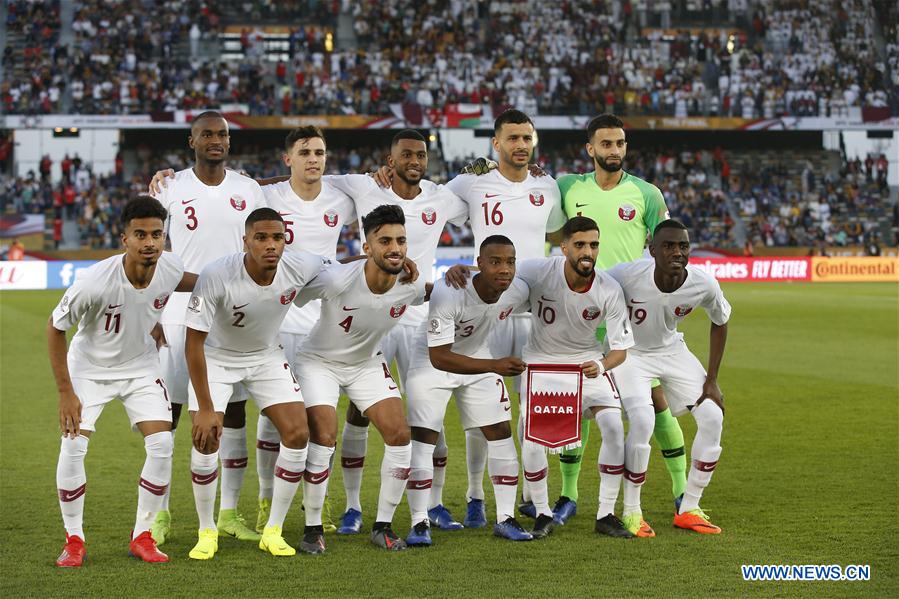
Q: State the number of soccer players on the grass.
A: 11